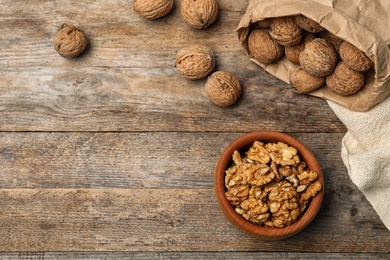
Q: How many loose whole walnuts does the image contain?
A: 5